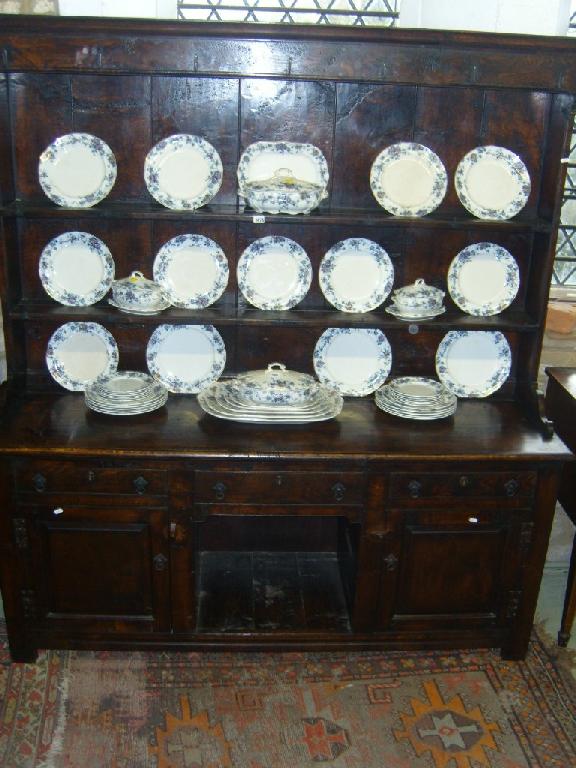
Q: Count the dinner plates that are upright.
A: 13